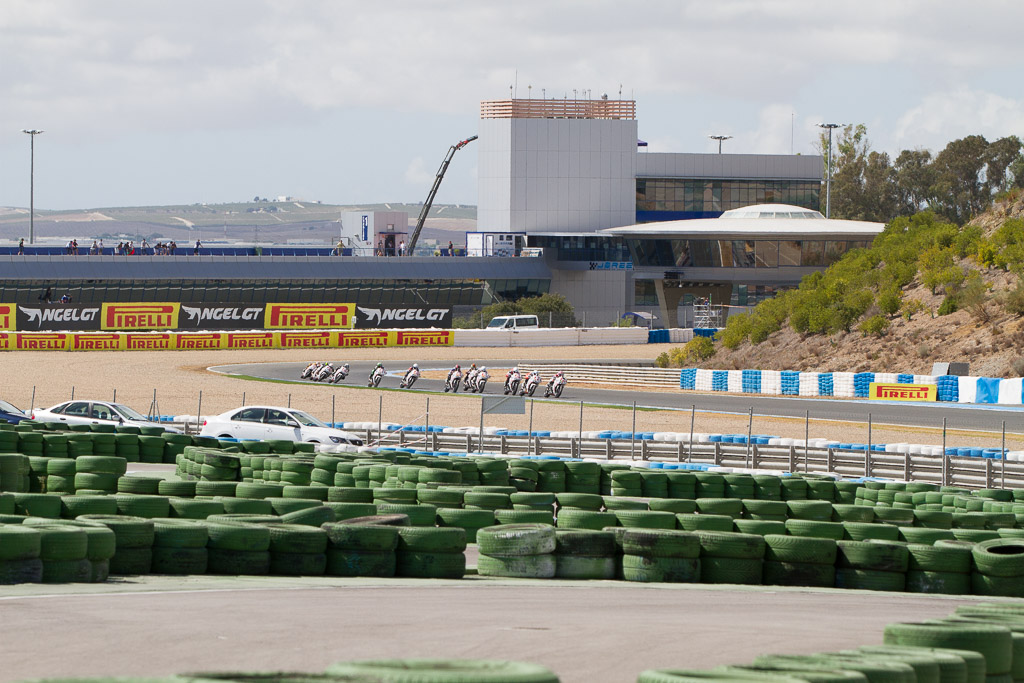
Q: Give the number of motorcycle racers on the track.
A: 12